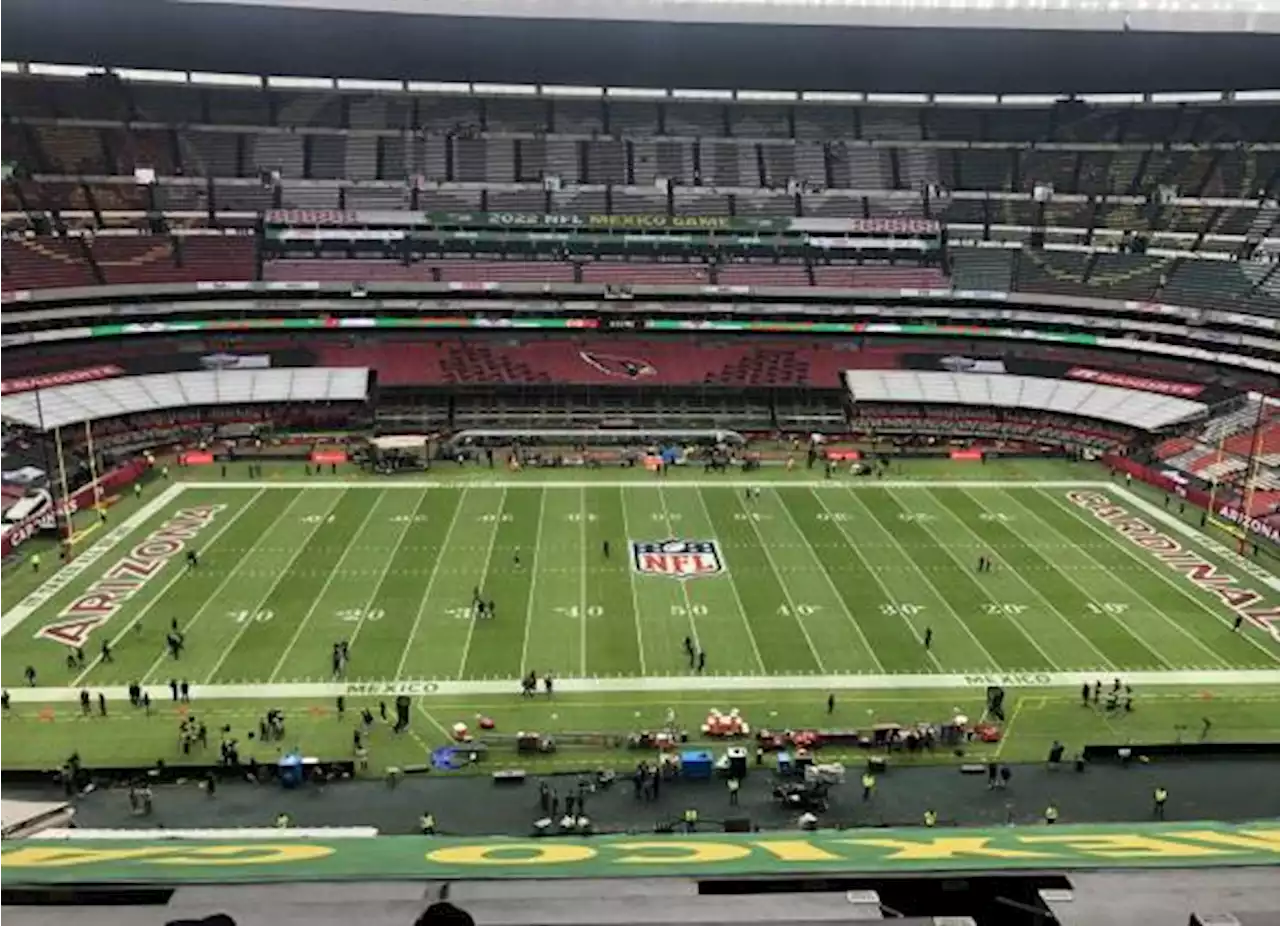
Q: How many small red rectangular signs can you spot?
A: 4